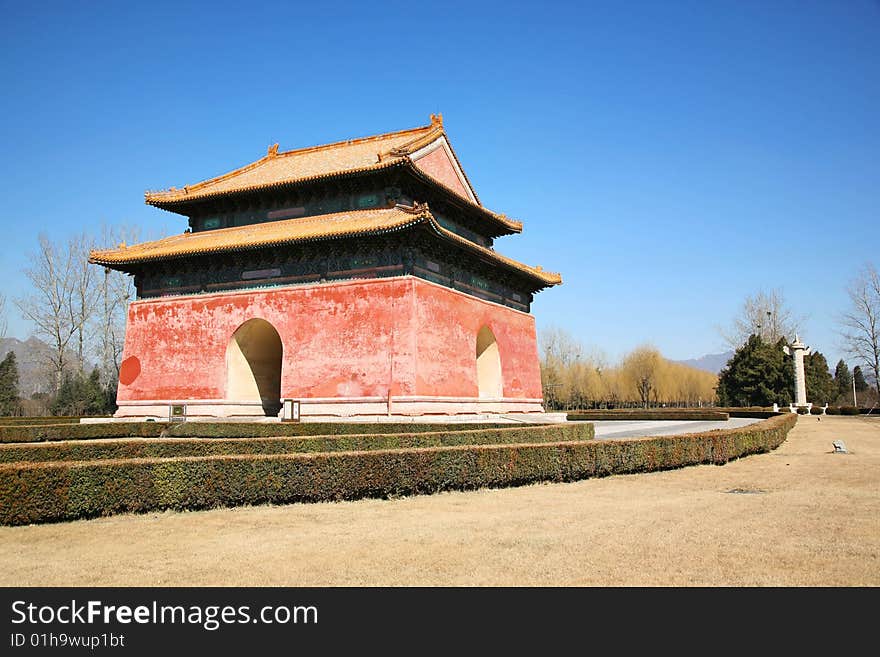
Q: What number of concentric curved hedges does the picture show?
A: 3